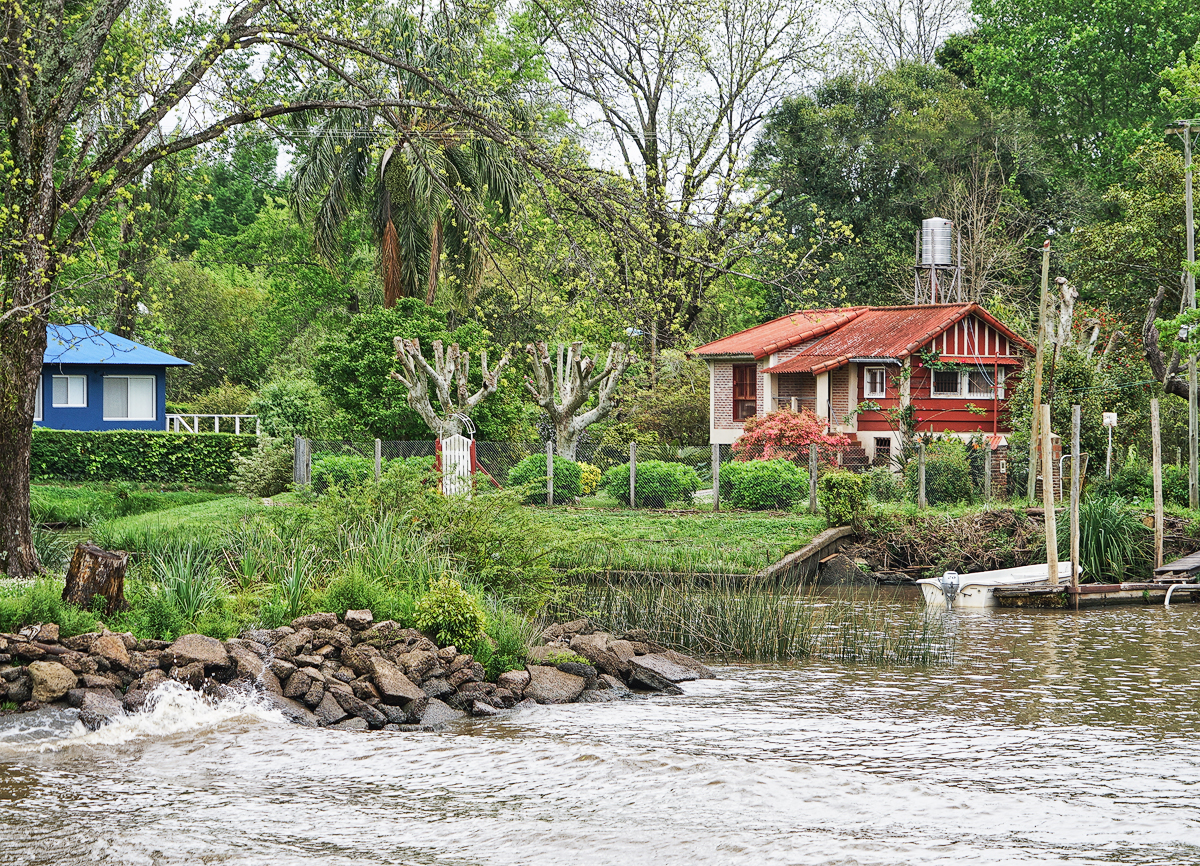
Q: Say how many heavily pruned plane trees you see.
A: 2